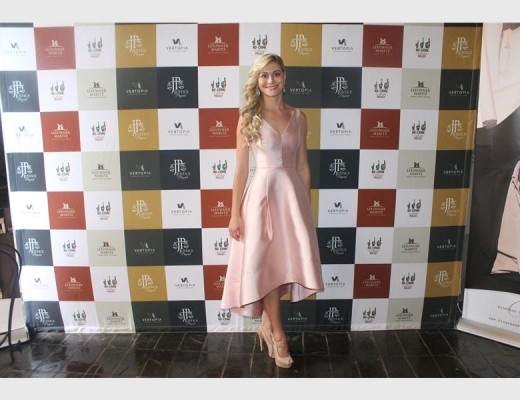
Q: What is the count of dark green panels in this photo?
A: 11